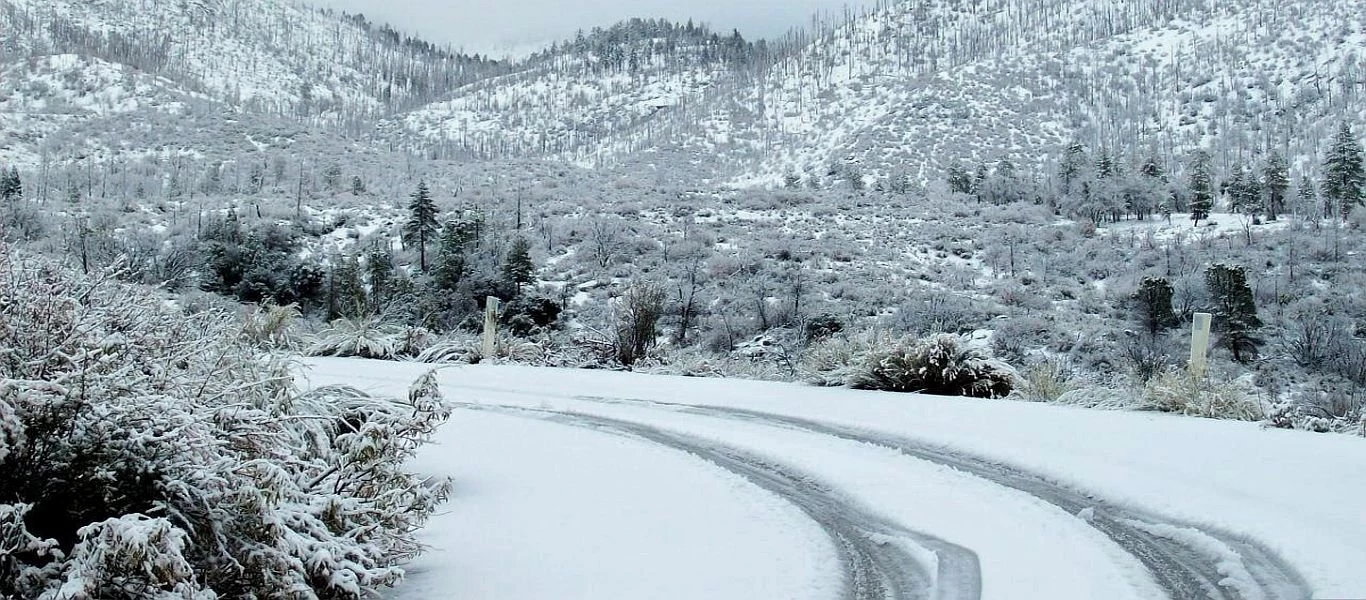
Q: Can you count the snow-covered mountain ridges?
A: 3